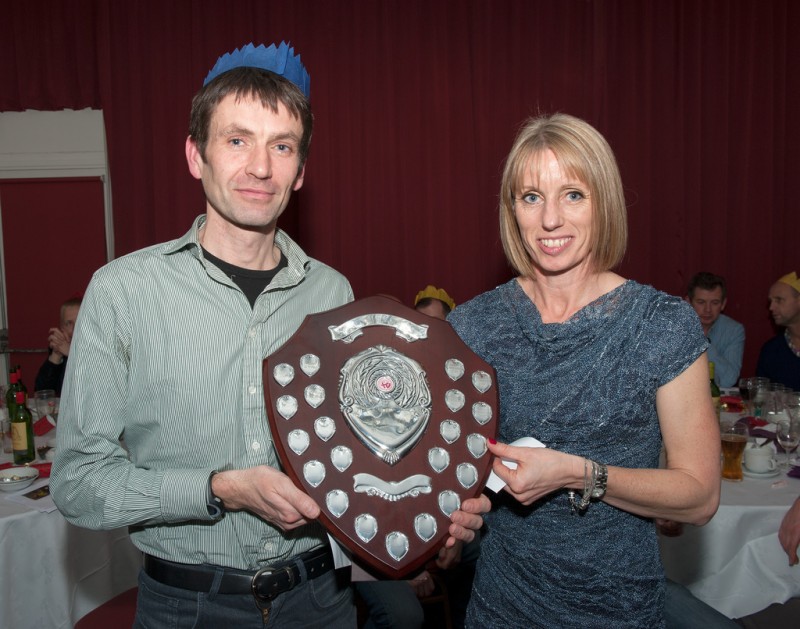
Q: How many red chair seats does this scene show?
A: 1